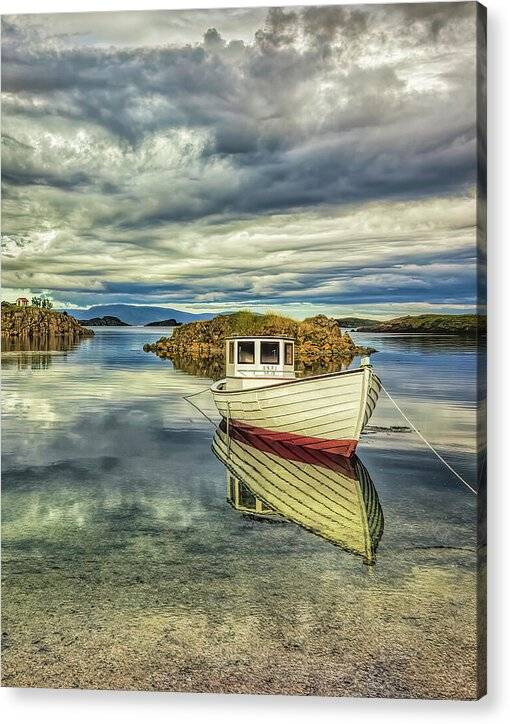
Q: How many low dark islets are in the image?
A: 2